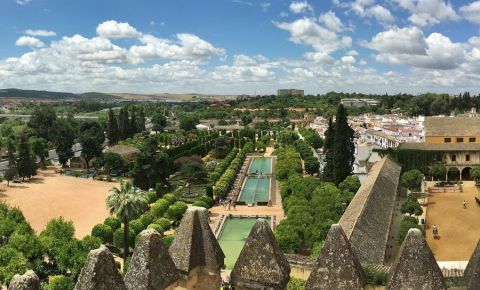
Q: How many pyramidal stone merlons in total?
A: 8